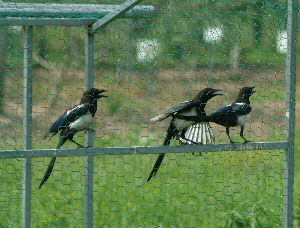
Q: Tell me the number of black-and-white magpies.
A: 3